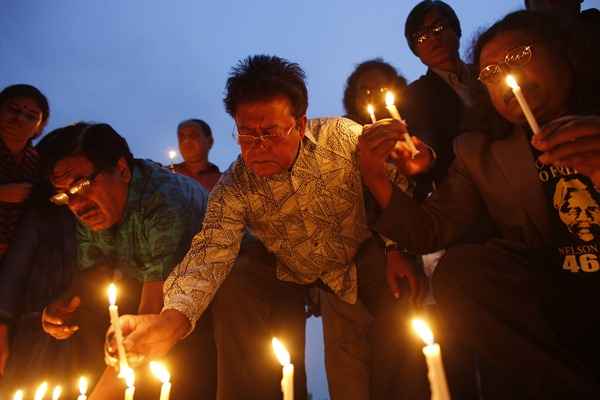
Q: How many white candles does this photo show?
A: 13